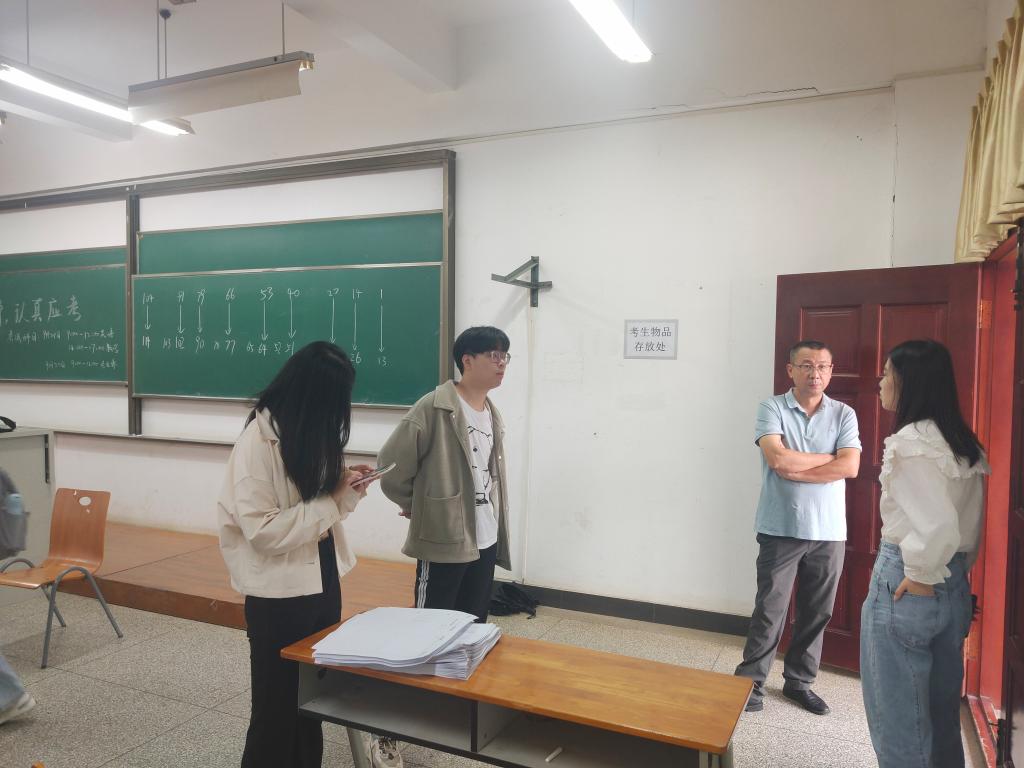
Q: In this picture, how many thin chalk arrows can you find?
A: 9